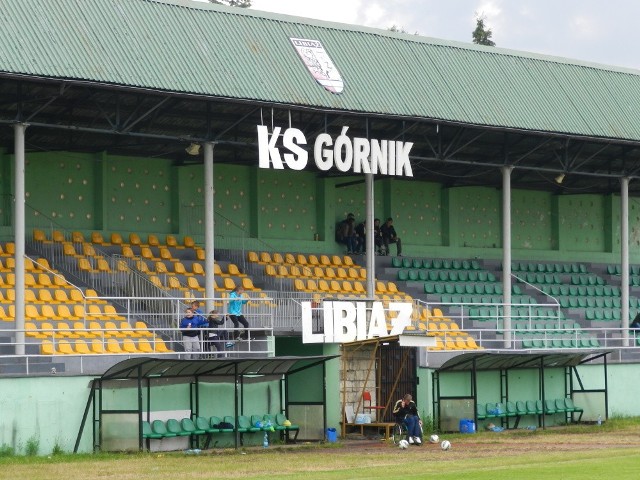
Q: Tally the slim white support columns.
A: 5